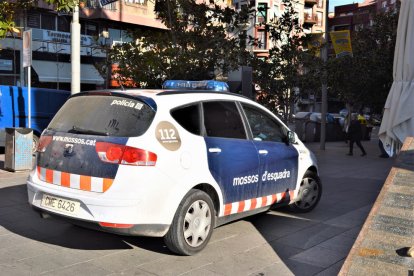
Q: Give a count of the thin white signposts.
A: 1